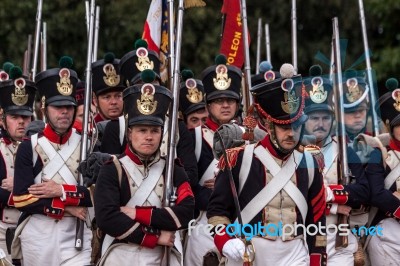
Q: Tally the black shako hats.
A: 13